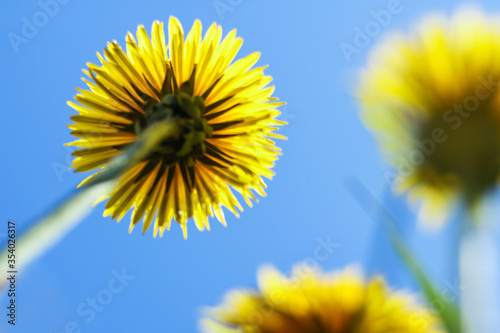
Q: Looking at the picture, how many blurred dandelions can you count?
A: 2